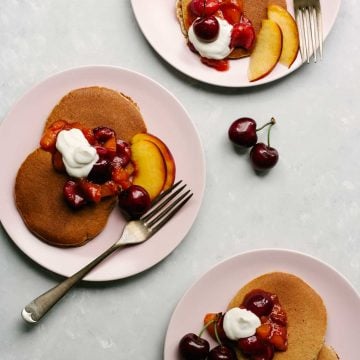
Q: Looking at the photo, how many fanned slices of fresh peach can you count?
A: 4